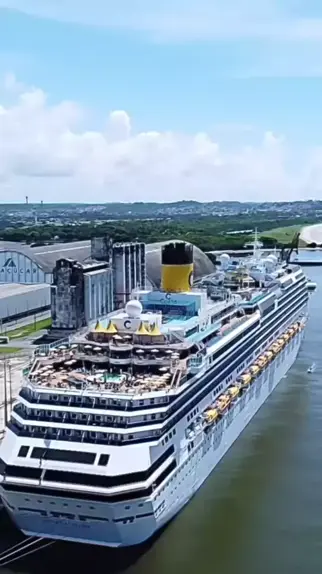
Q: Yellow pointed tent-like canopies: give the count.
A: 4